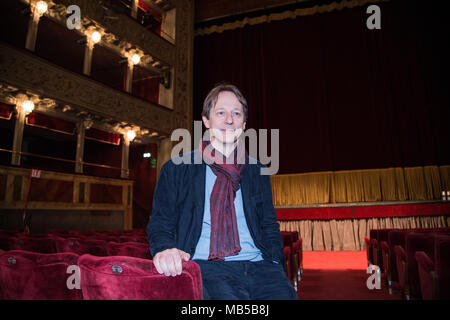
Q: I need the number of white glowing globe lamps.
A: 5